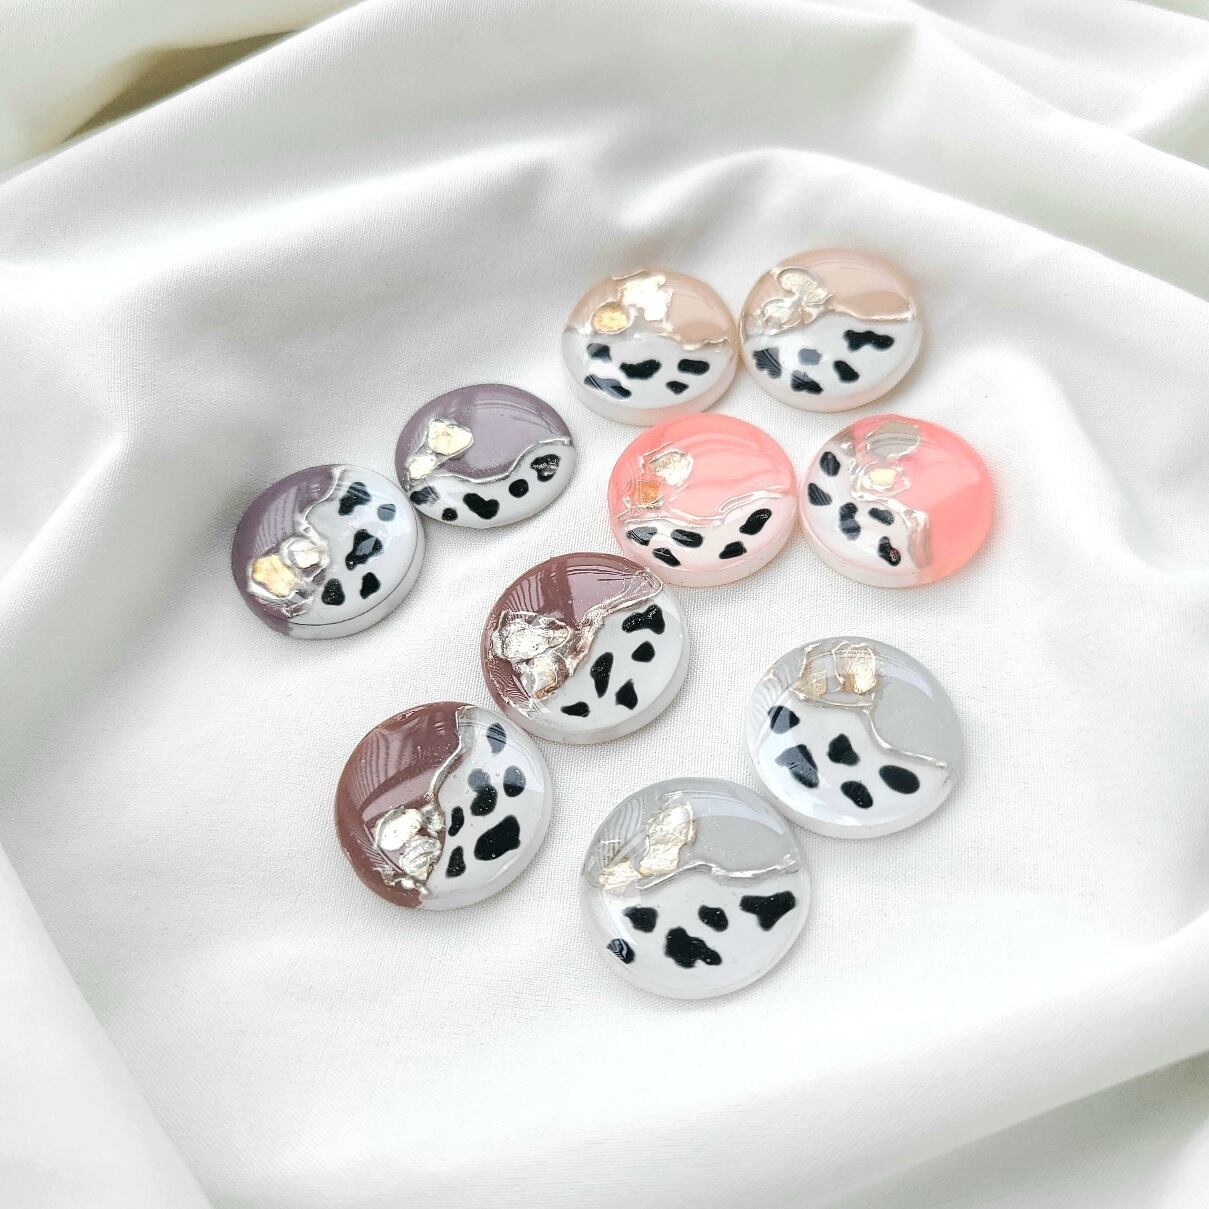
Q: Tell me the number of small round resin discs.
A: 10